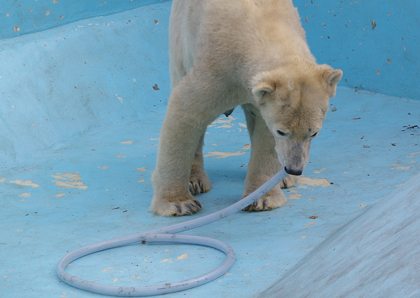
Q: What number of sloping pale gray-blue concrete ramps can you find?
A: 1